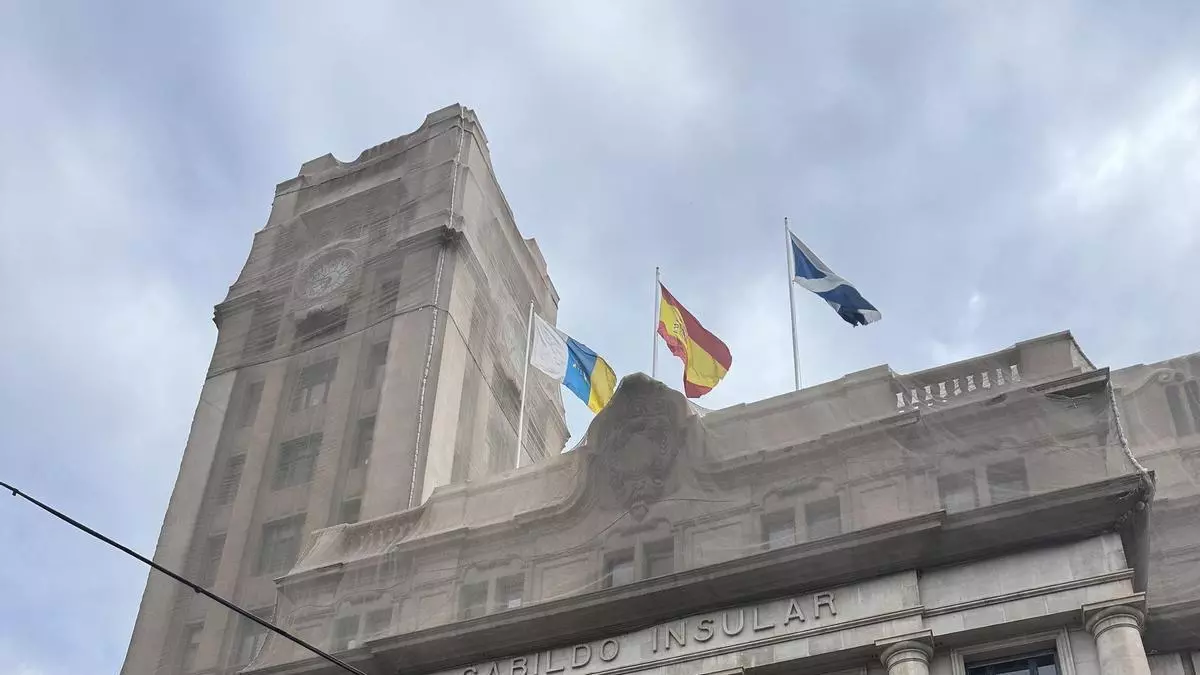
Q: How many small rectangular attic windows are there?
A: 10